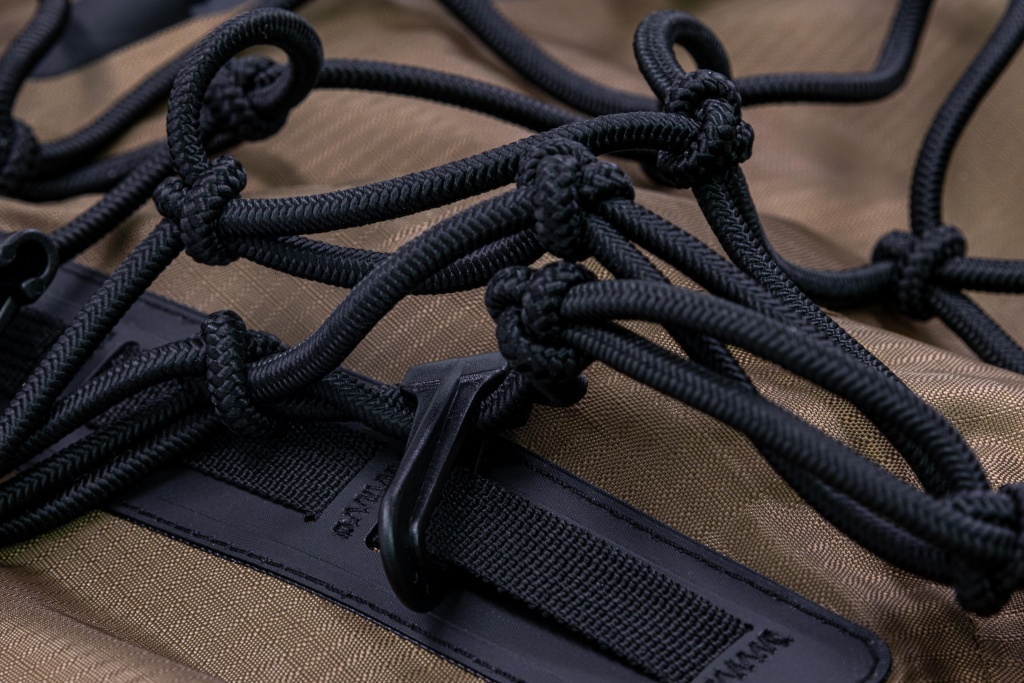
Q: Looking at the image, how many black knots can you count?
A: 9